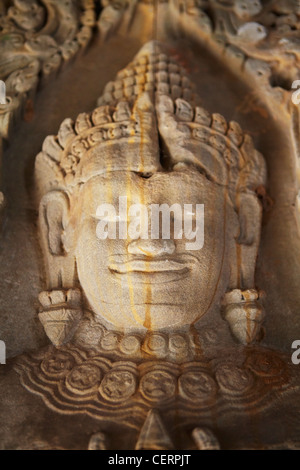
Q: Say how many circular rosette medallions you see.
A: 7